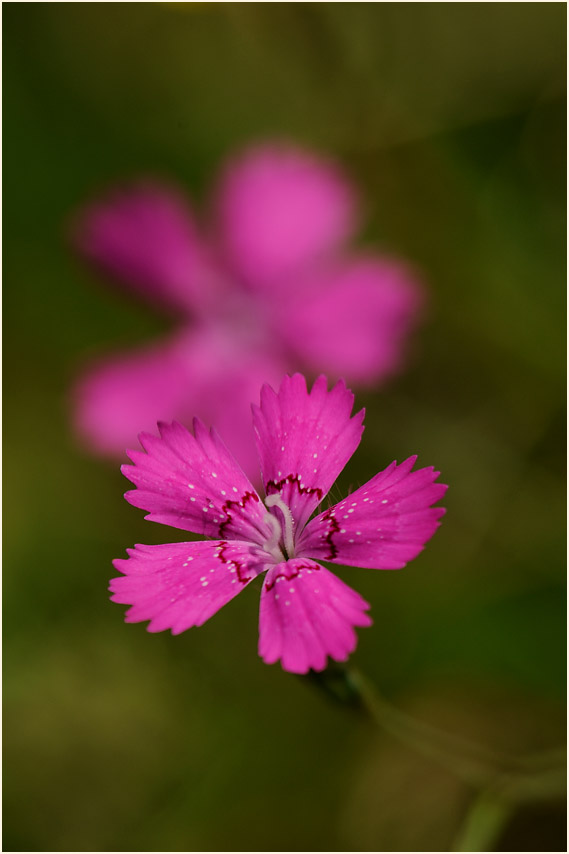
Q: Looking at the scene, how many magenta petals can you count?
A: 10